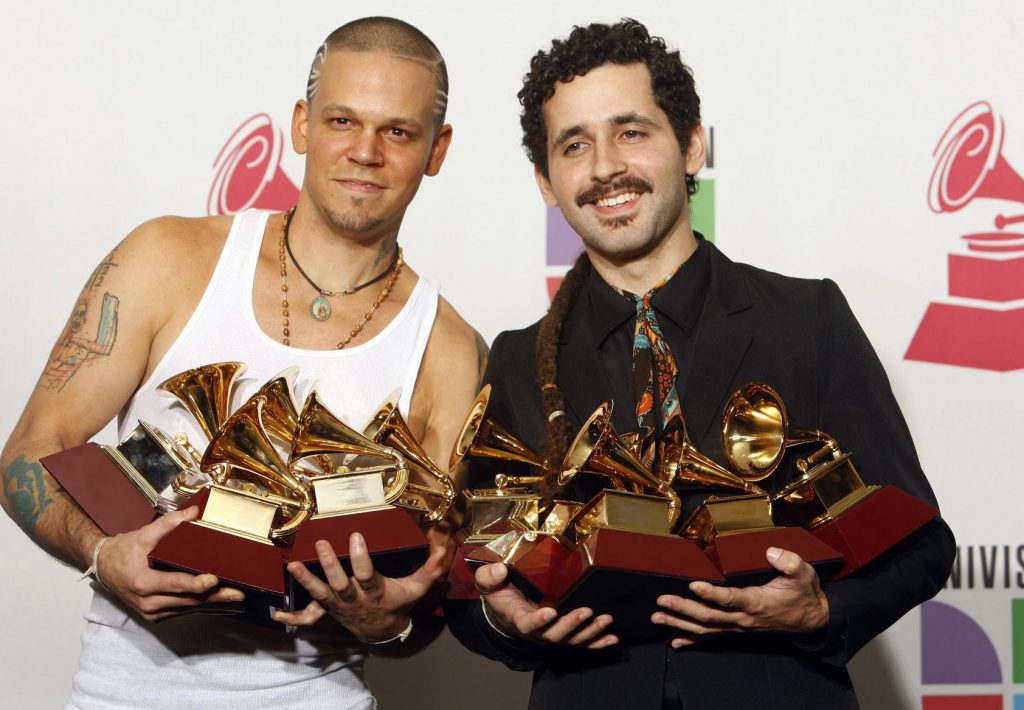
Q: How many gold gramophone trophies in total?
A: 10